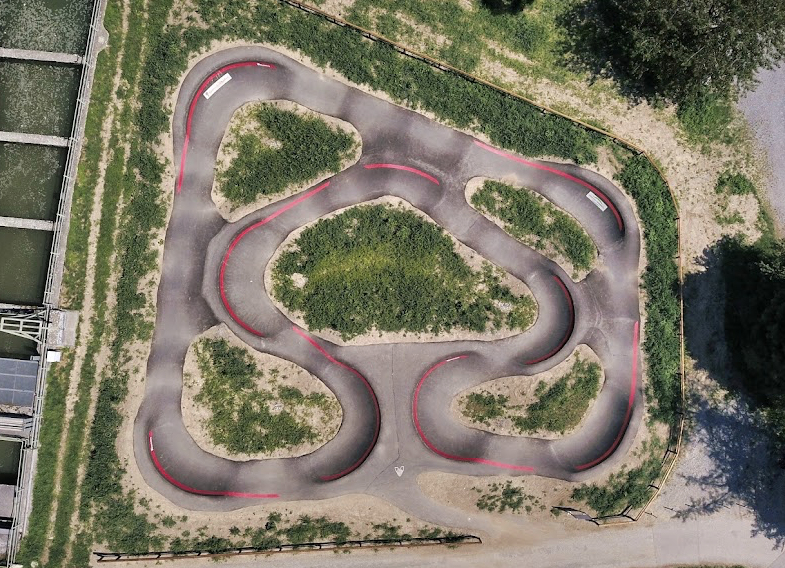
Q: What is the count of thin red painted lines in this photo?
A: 9